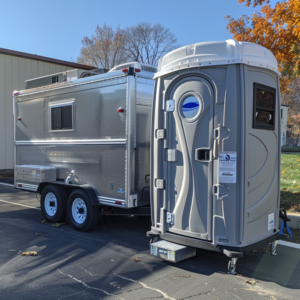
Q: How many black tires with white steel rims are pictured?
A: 2